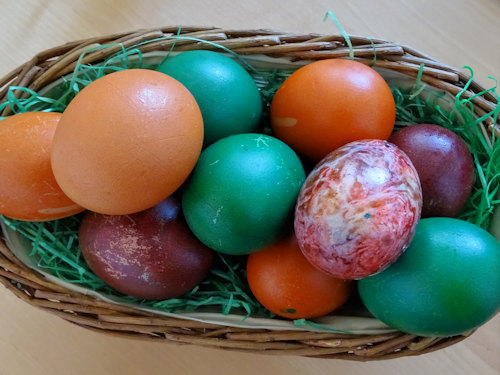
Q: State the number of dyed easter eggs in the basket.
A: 10